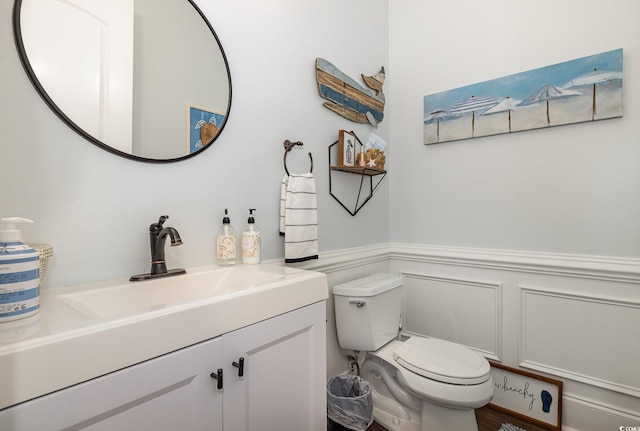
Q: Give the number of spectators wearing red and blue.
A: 0